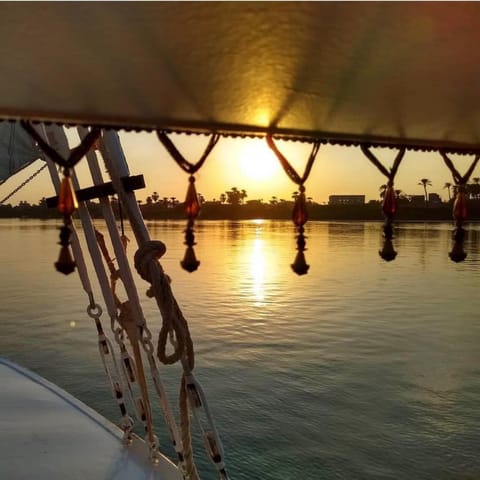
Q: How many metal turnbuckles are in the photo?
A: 4